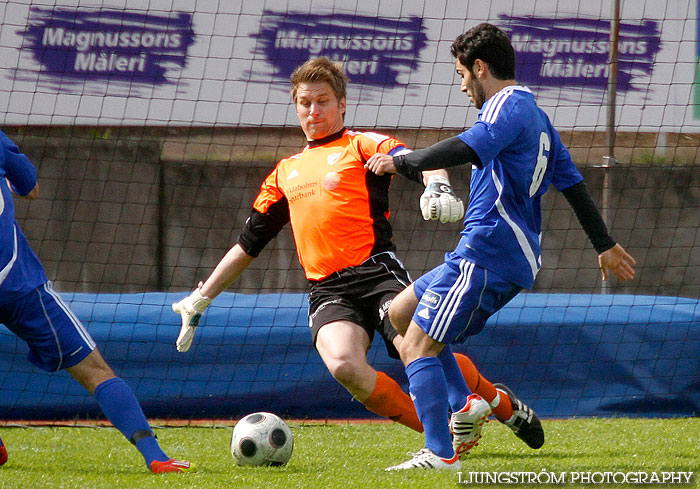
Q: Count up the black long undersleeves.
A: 2